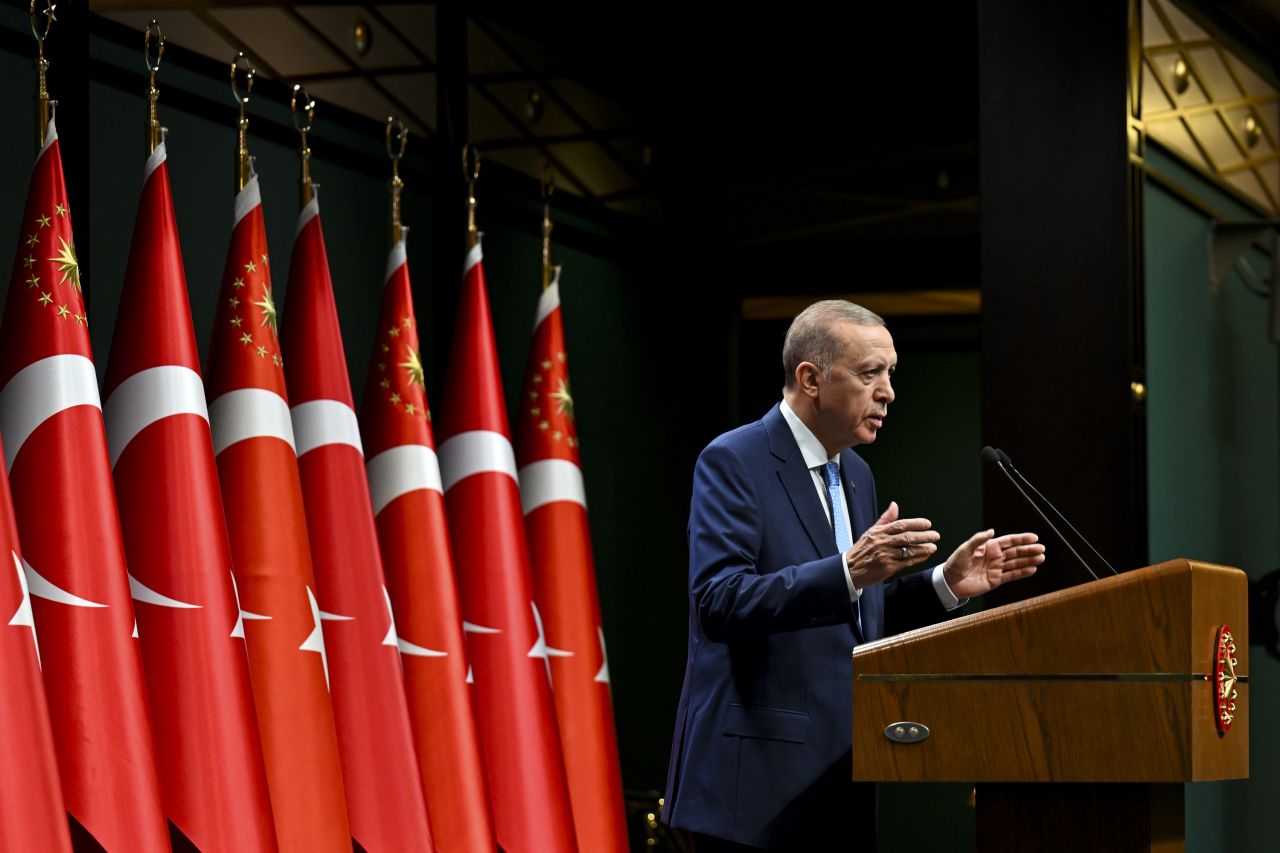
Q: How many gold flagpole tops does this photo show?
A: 7